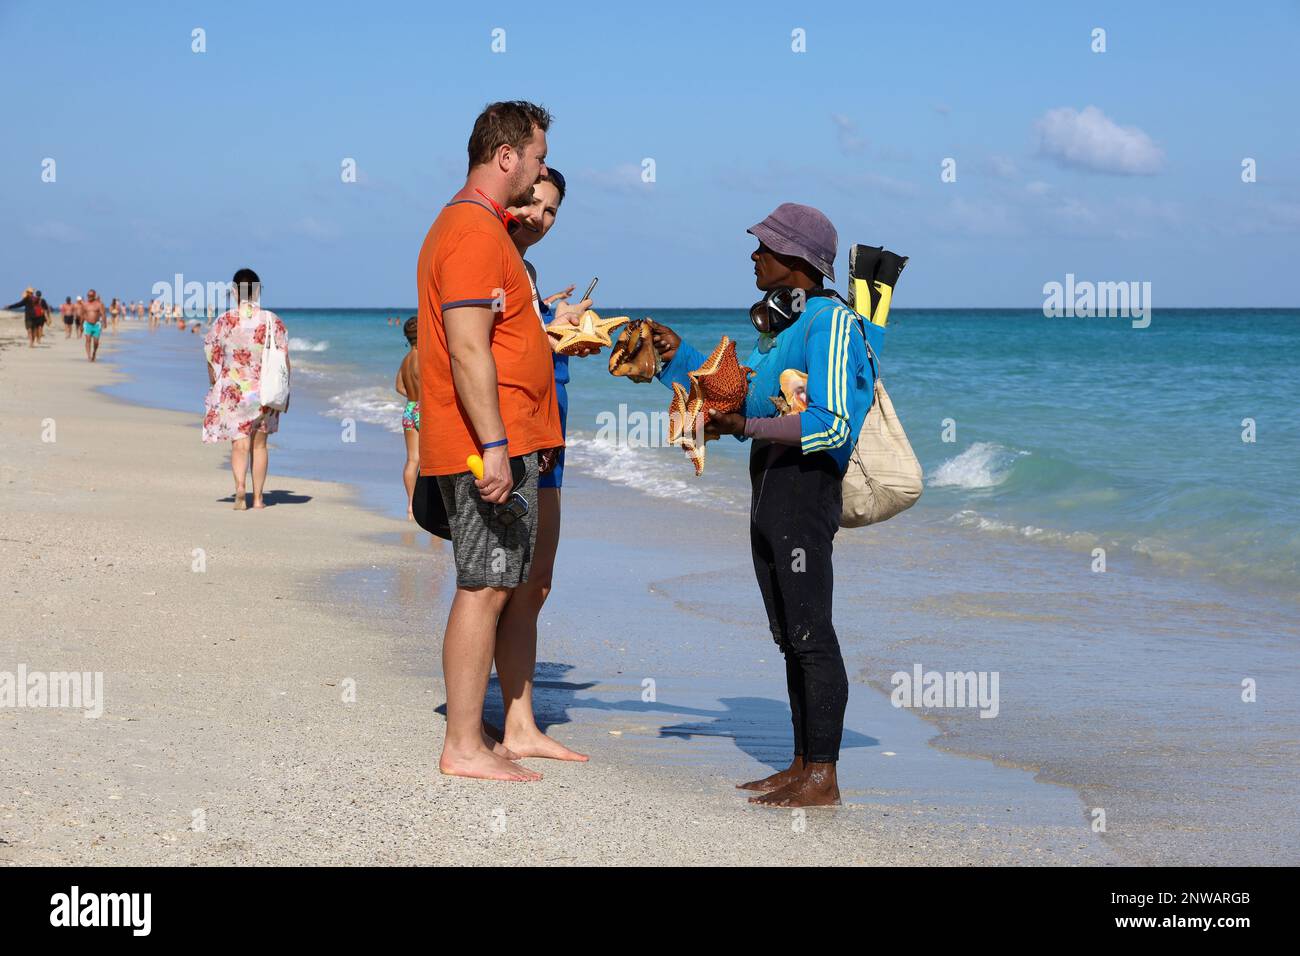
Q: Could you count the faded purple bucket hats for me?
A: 1